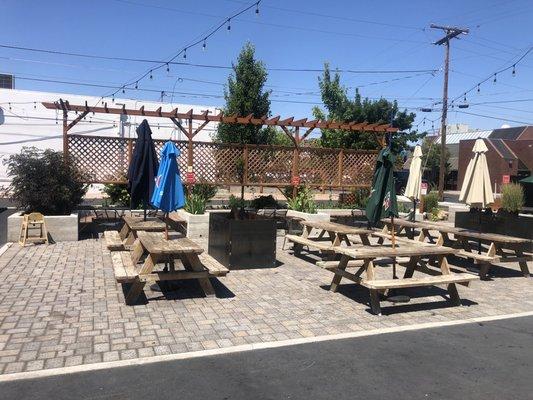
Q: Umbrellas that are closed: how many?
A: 5